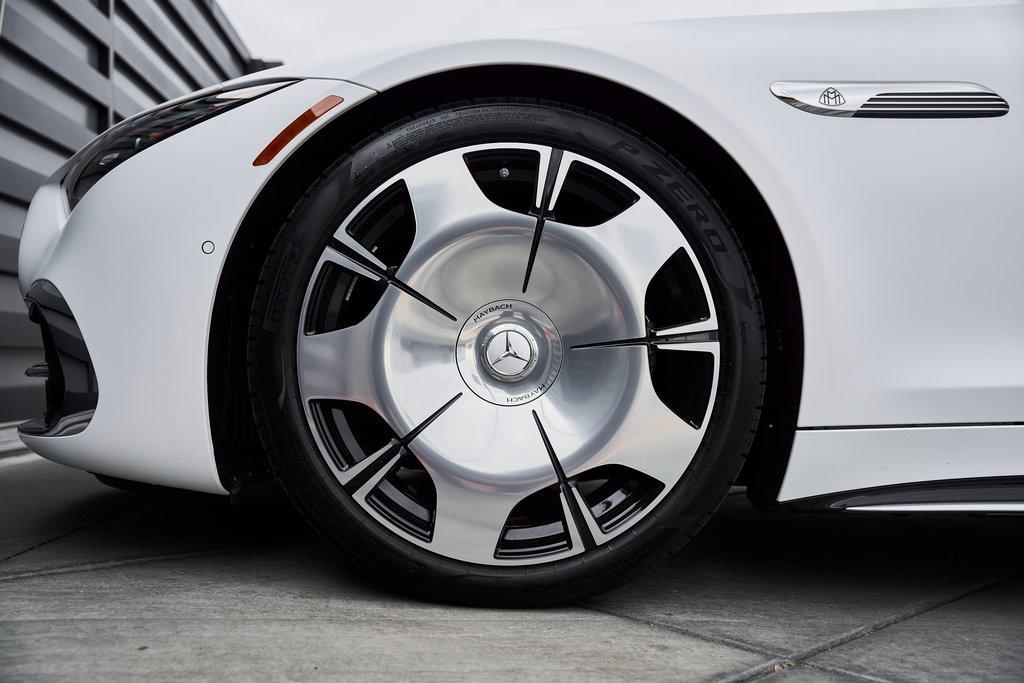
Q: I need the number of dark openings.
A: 10